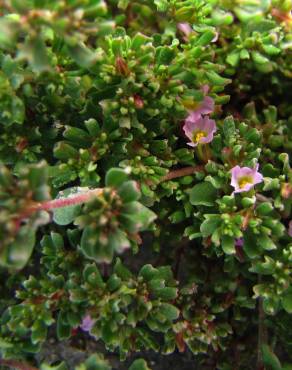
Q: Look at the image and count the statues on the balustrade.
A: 0